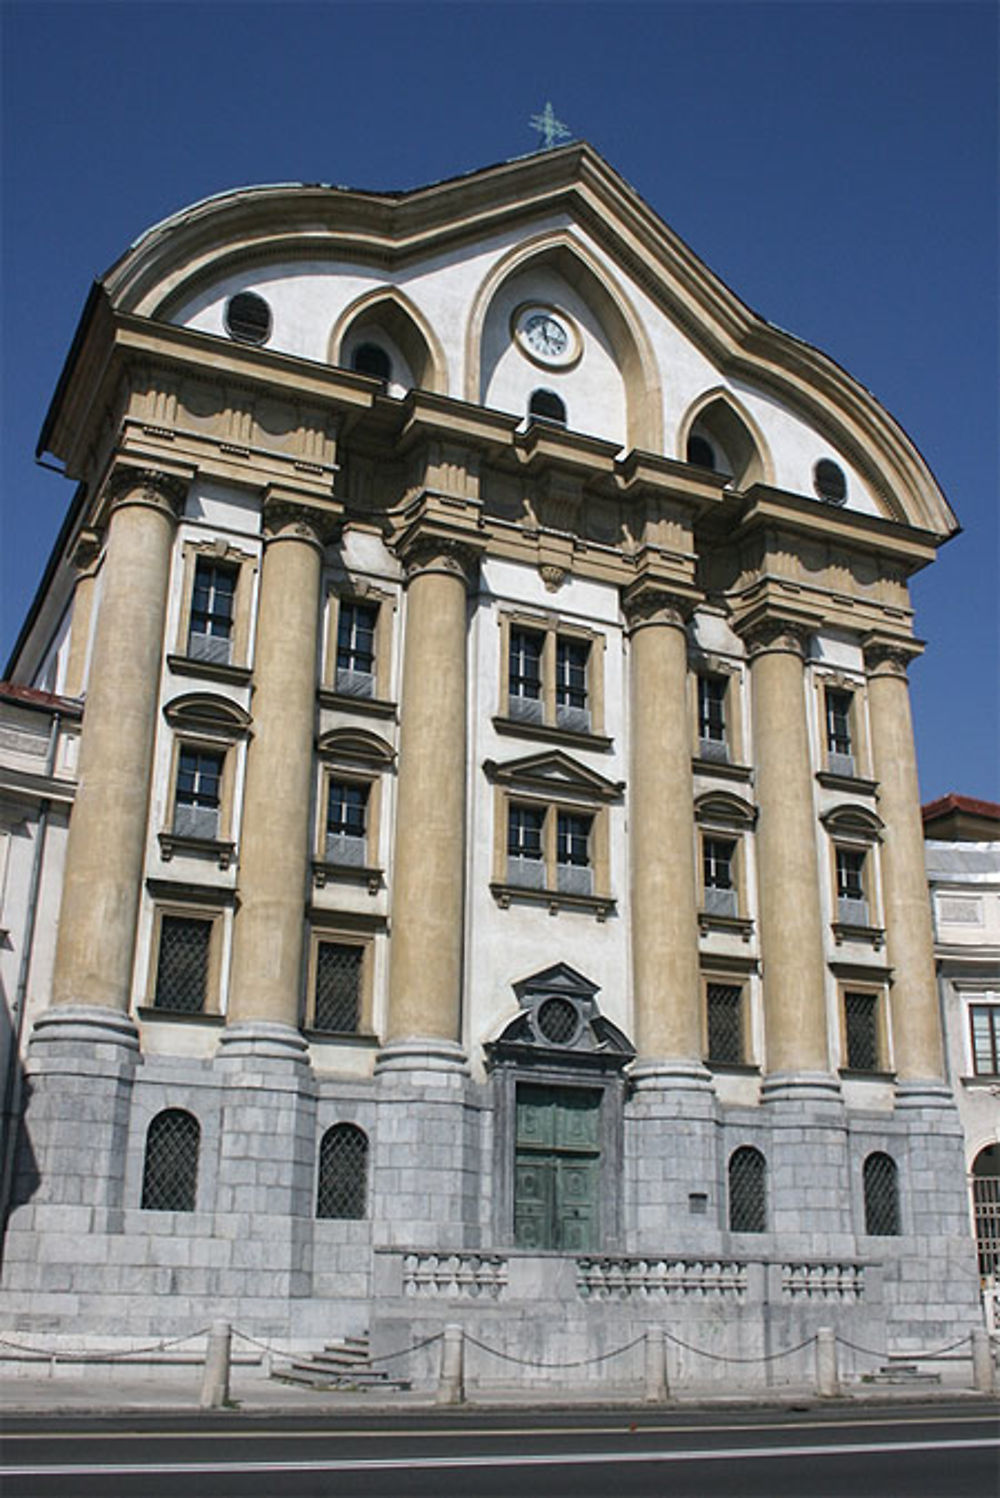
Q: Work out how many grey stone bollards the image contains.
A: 5